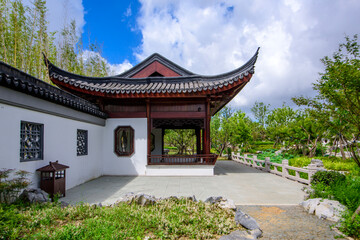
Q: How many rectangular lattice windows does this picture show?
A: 2